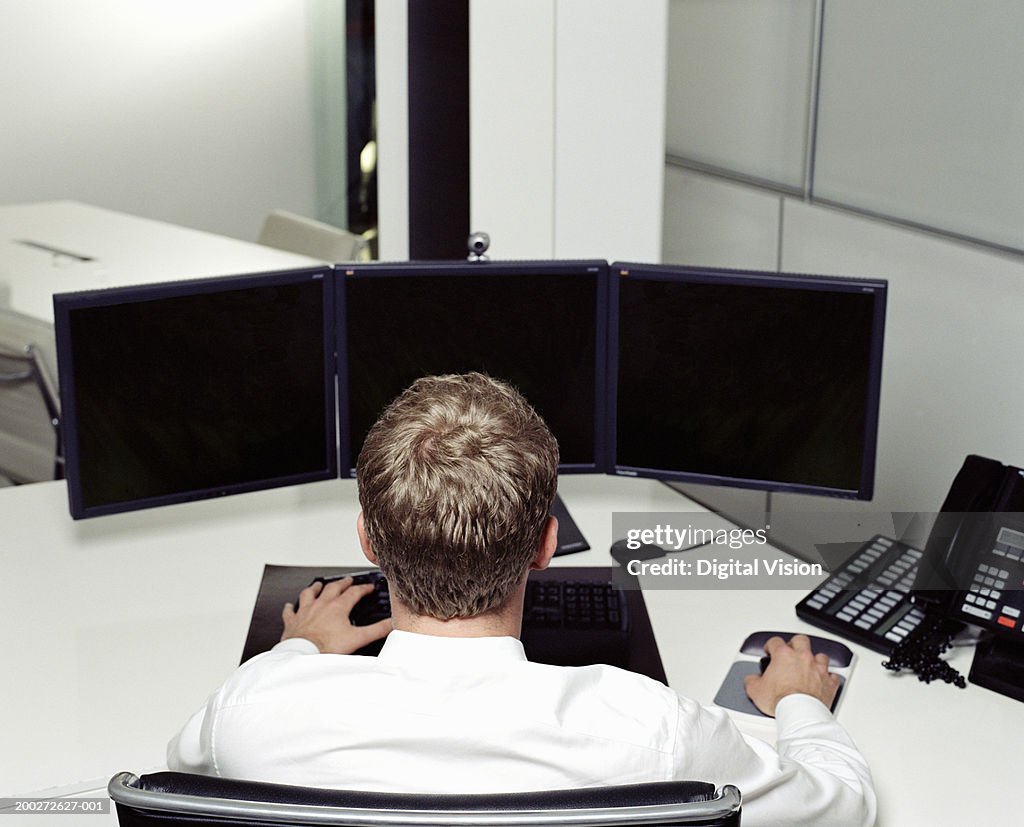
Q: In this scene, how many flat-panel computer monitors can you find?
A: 3